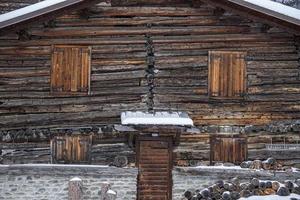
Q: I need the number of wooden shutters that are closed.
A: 4